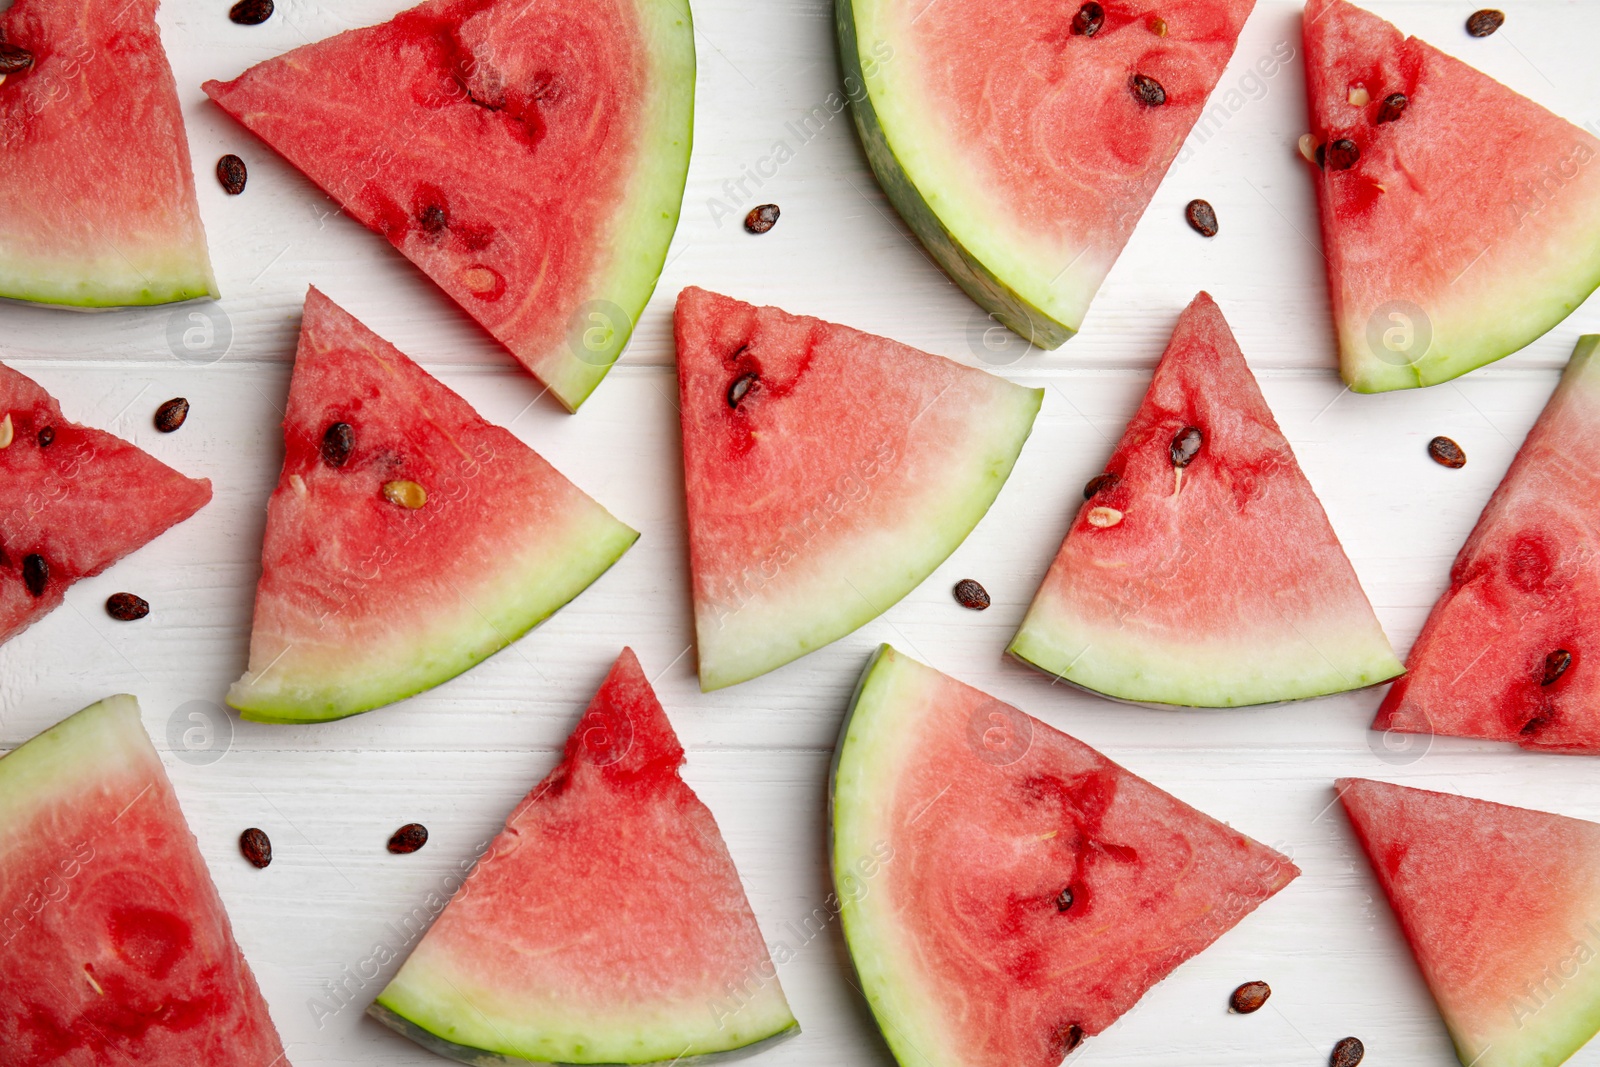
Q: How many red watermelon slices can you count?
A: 13